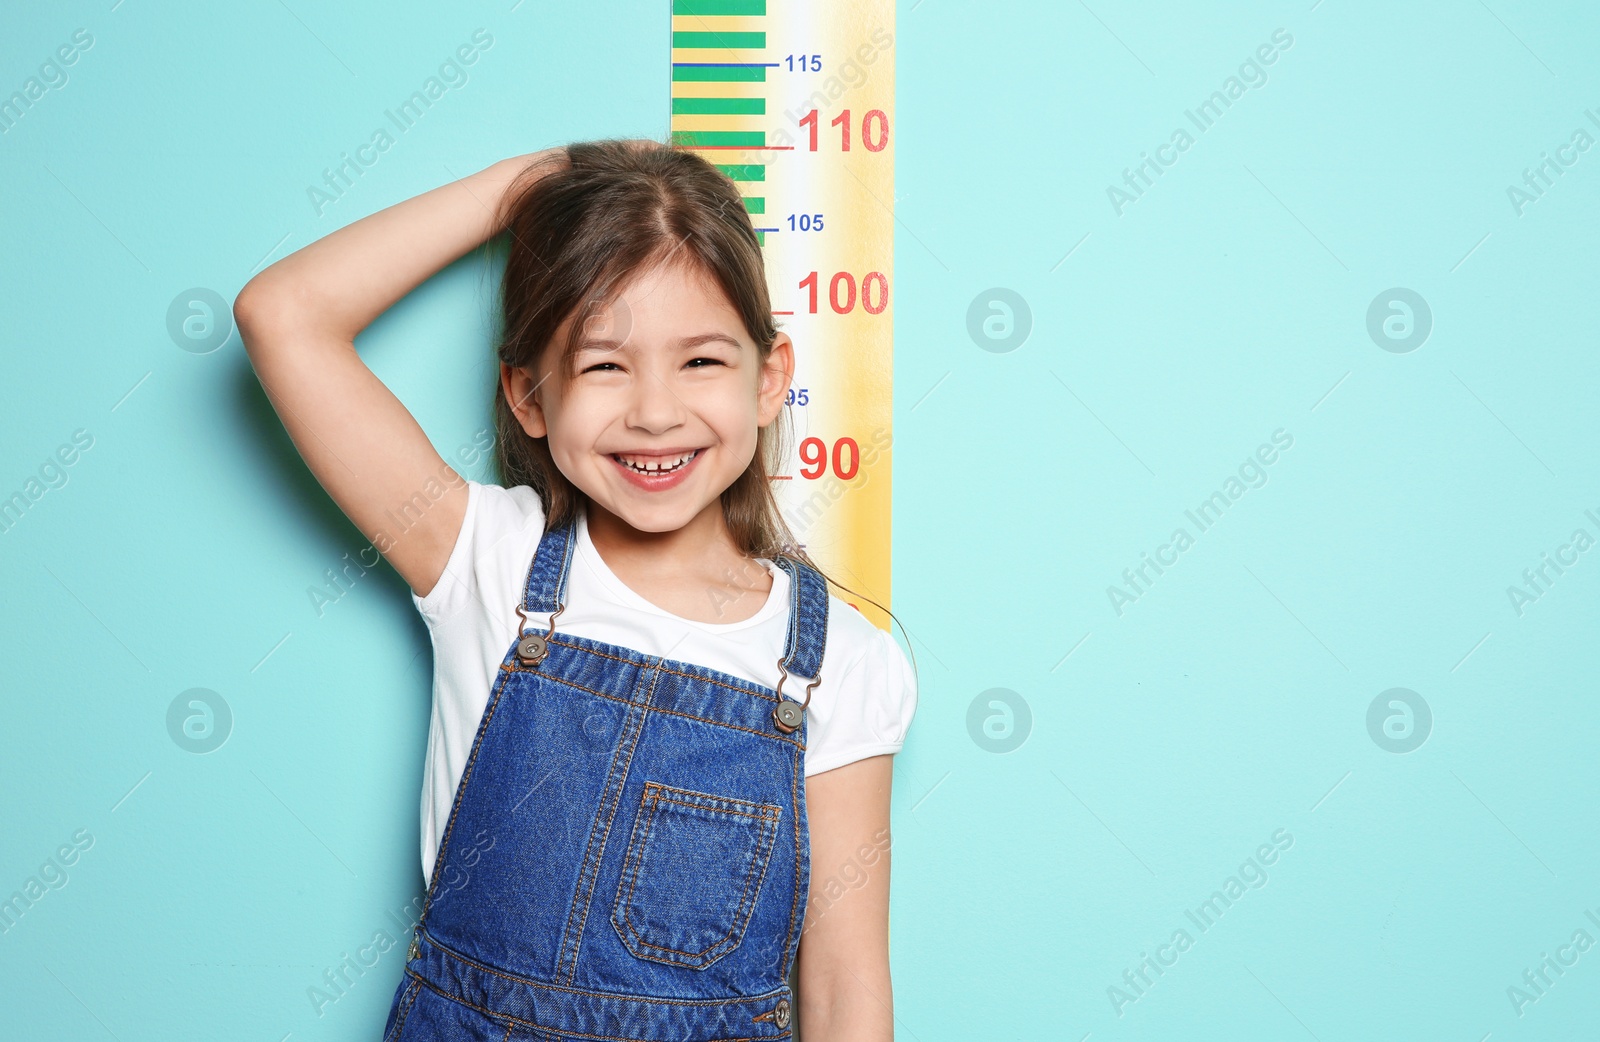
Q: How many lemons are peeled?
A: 0